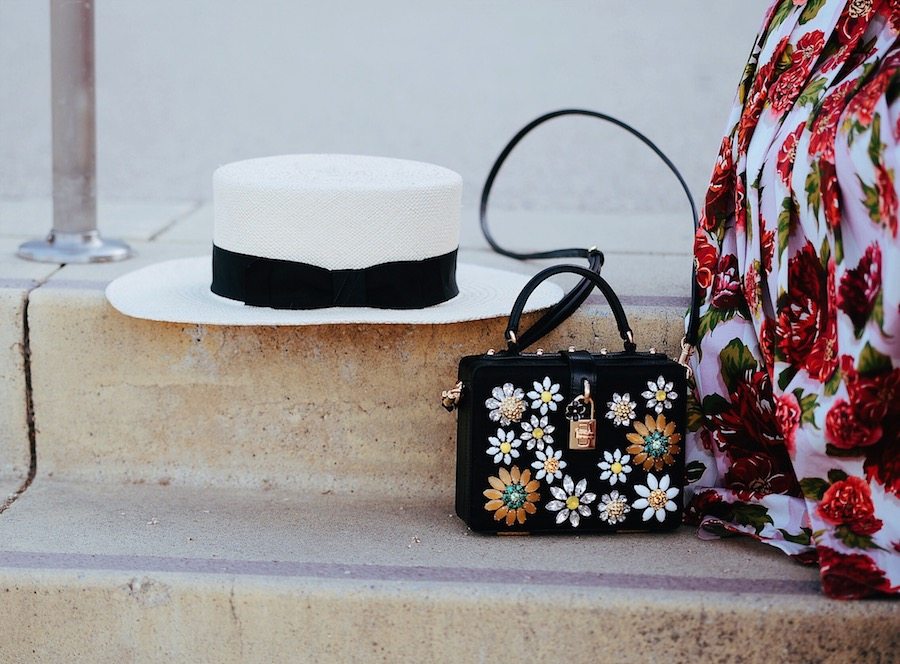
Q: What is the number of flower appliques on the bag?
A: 13